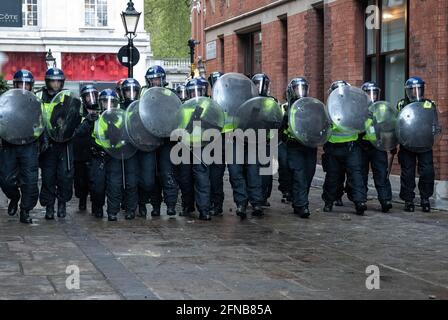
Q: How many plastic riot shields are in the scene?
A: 12